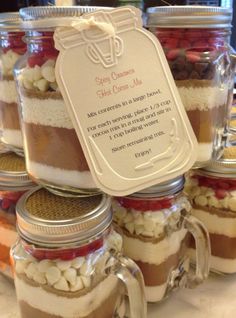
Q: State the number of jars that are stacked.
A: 7